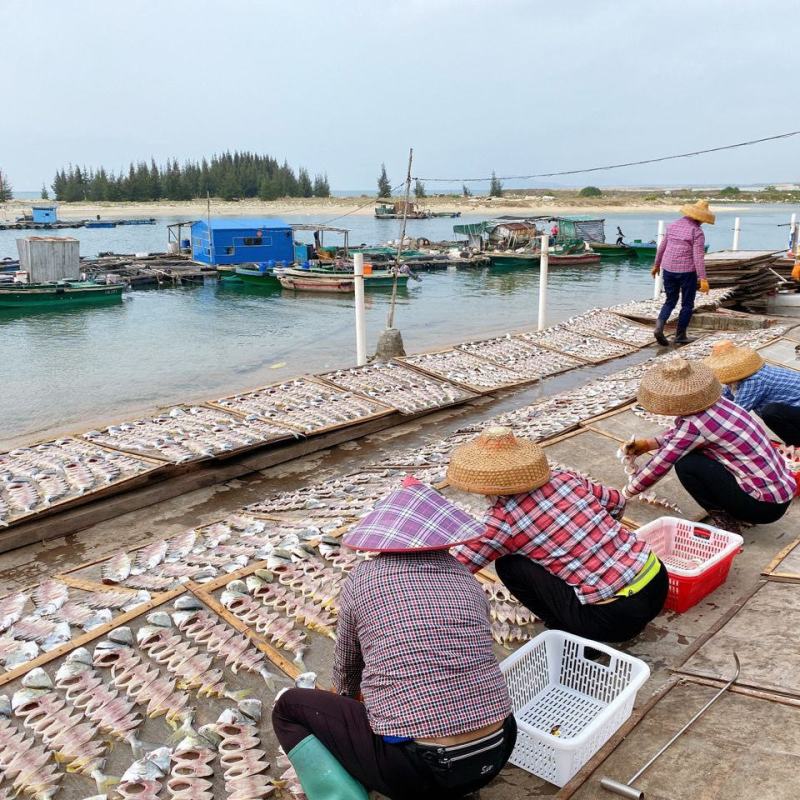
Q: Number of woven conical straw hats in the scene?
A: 4